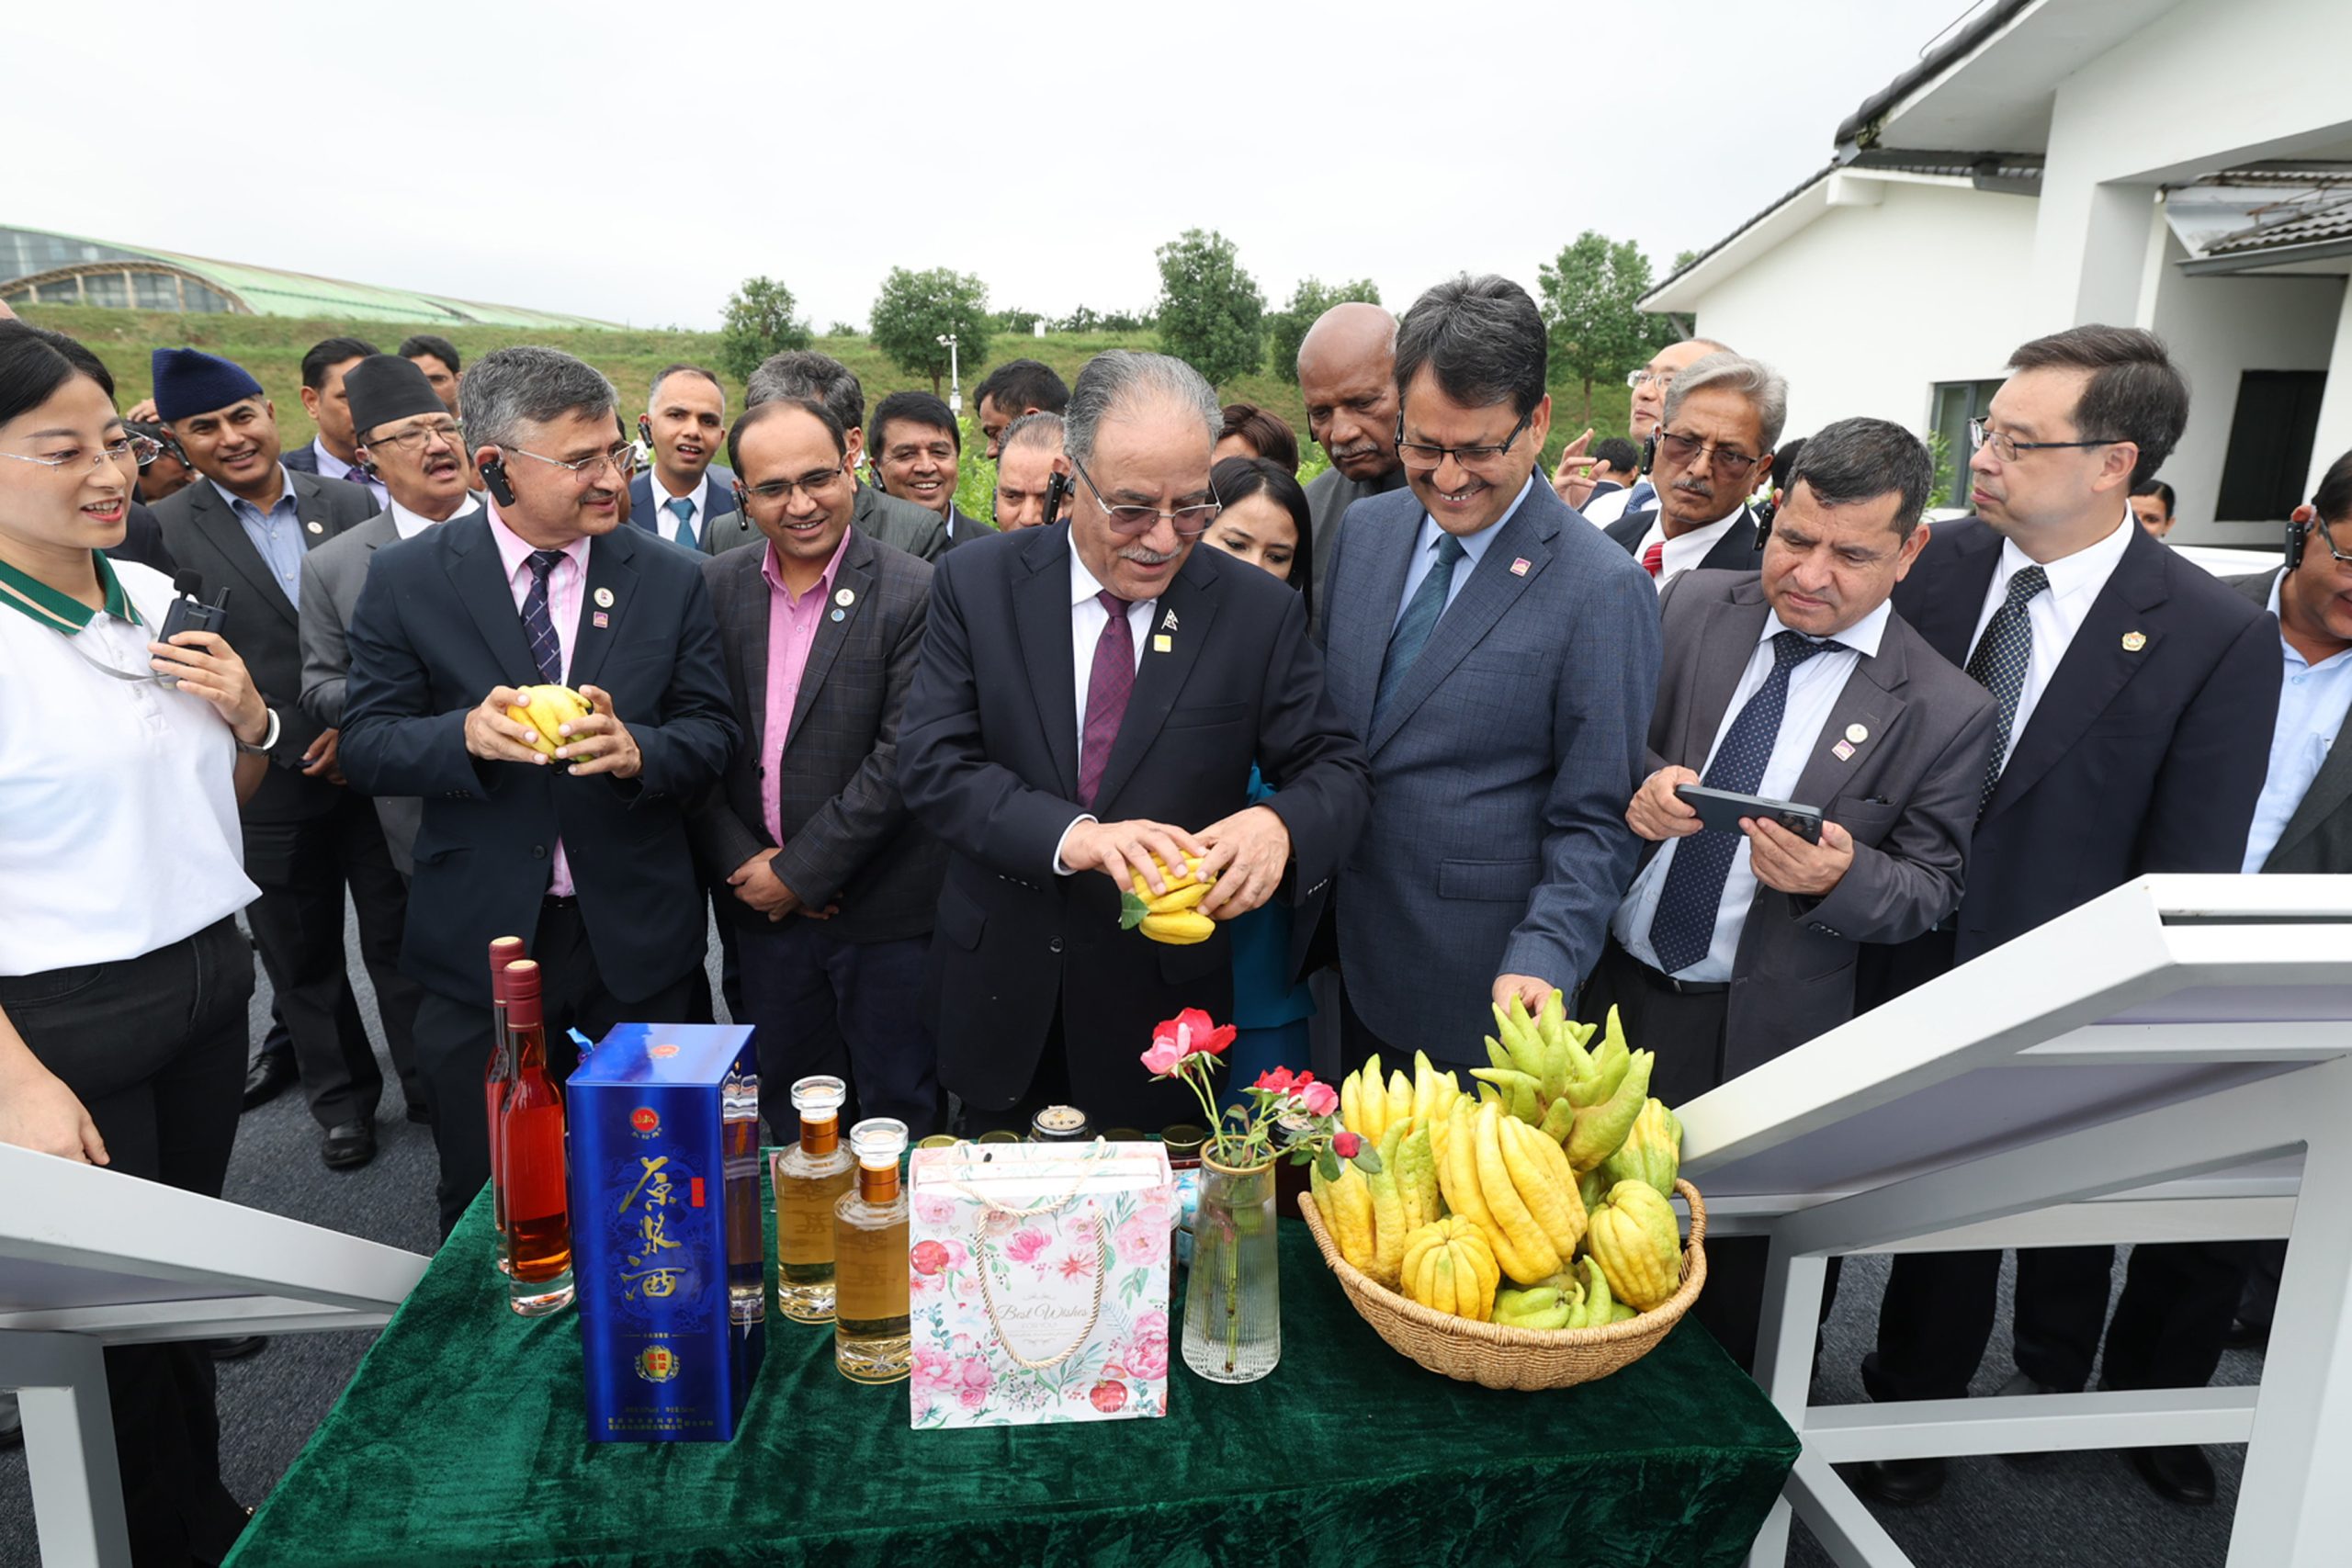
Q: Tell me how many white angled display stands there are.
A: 2